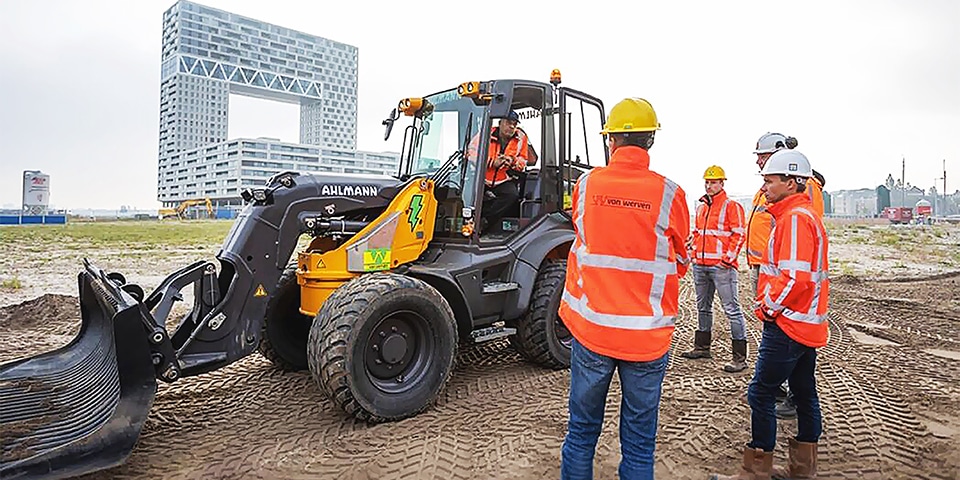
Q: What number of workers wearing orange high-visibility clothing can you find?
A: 5